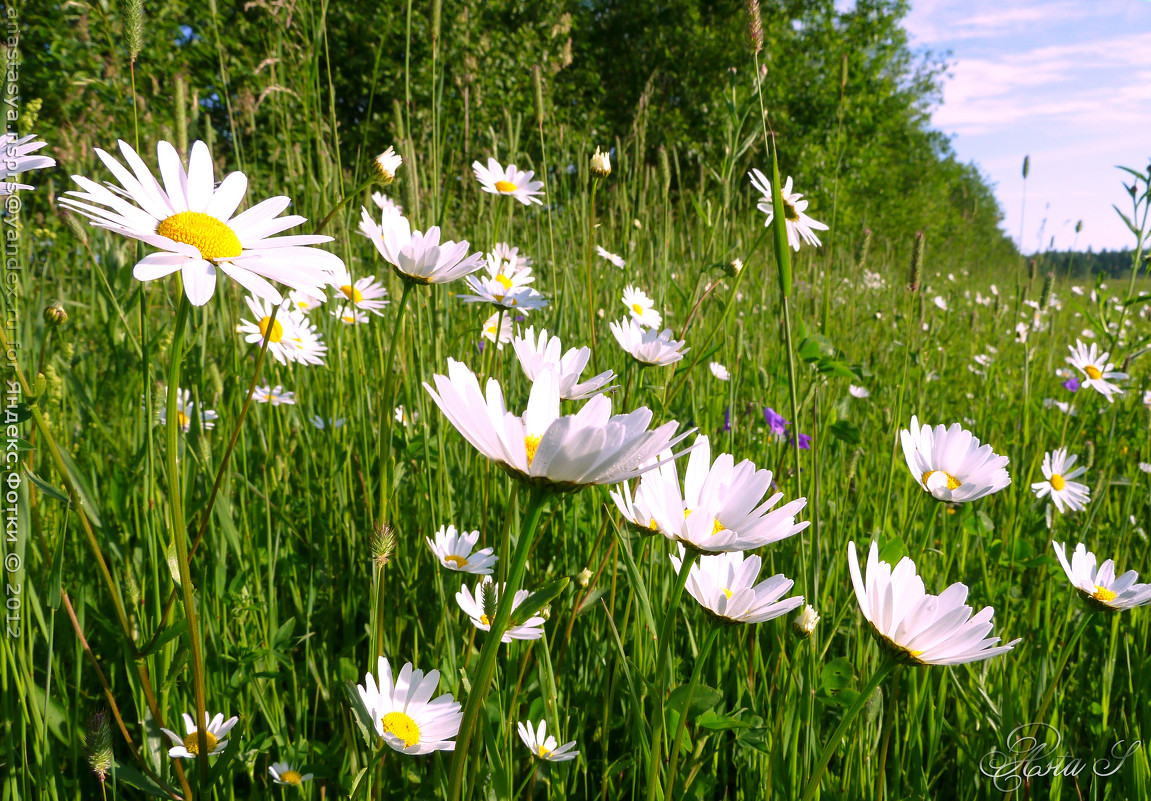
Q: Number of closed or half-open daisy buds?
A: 6